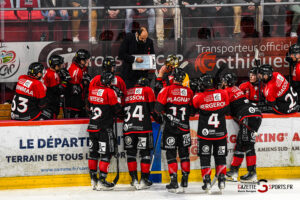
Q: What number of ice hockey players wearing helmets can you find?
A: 13